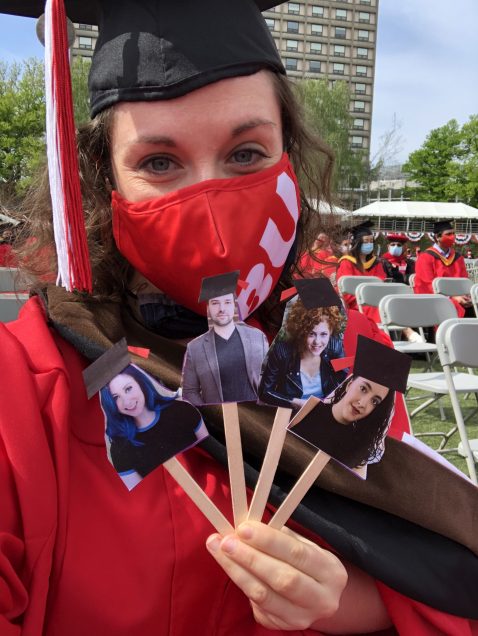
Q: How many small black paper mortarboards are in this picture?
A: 4